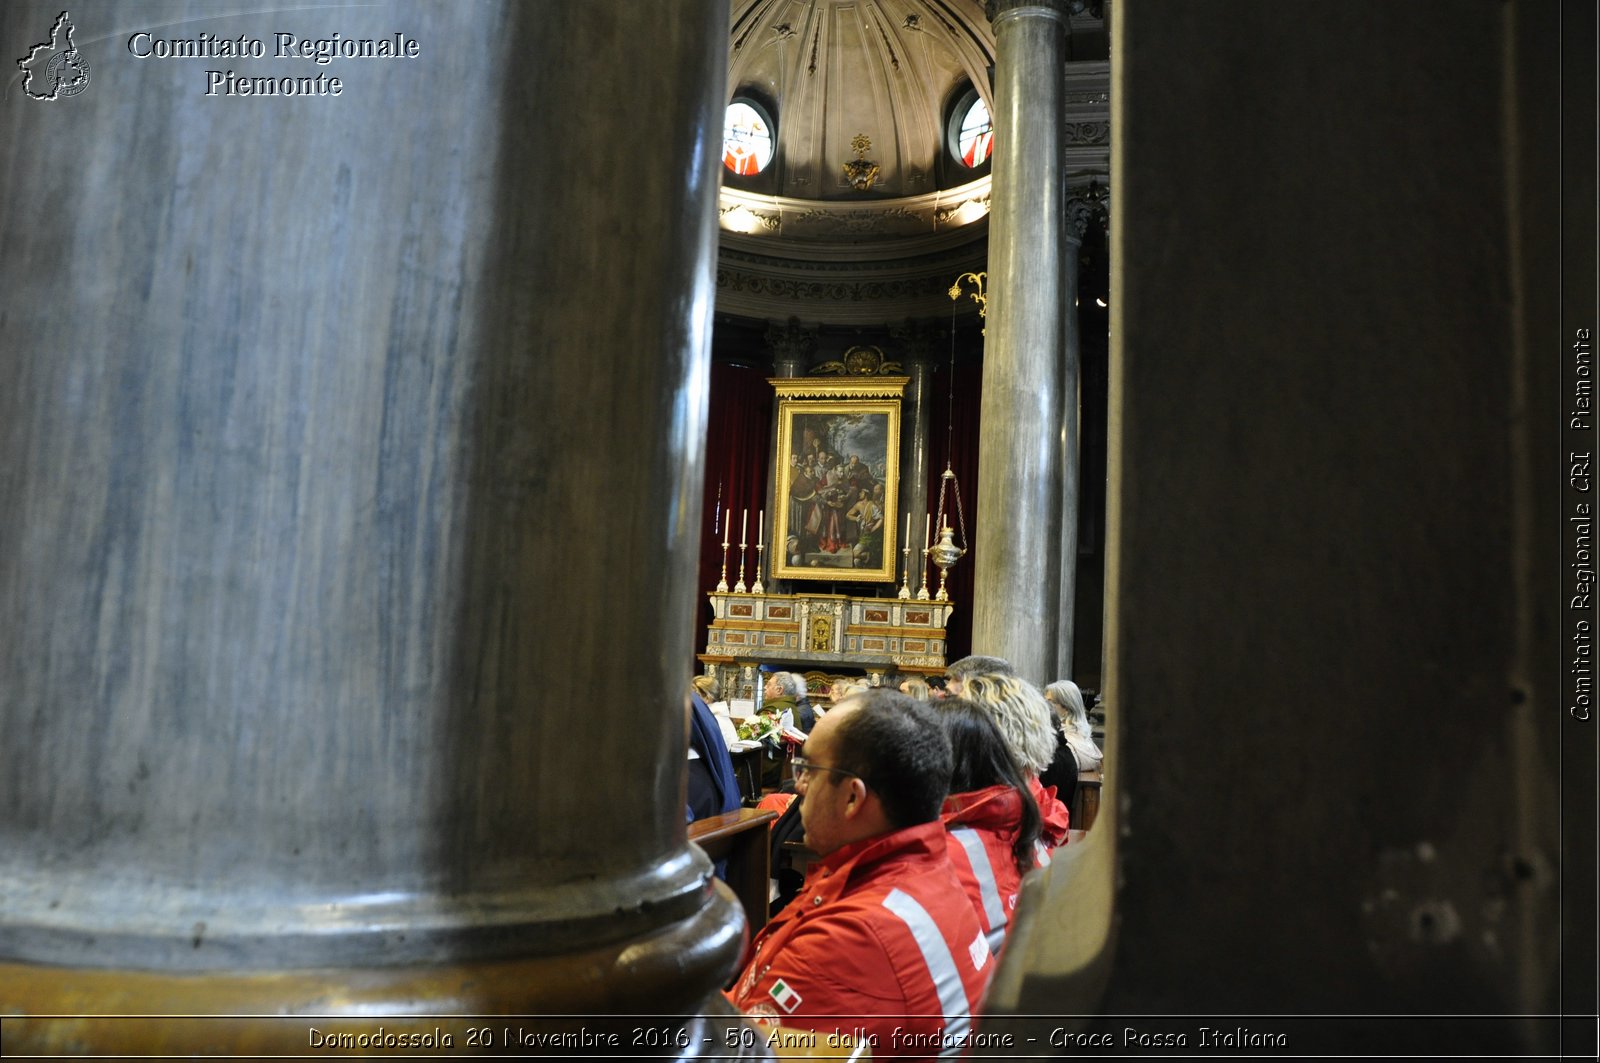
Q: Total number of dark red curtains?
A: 2